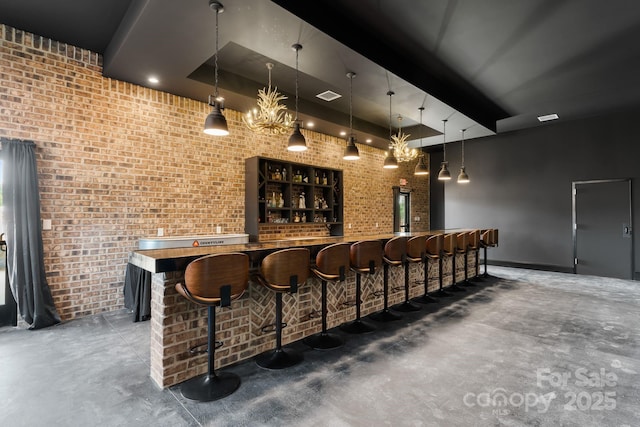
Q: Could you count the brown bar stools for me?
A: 12